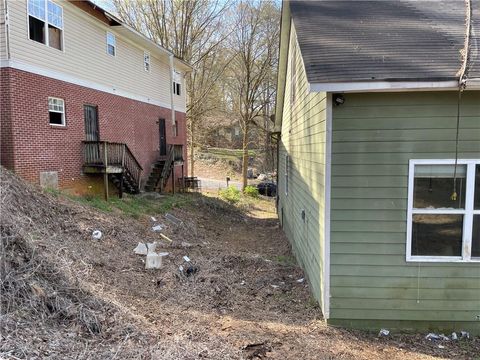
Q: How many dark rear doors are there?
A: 2